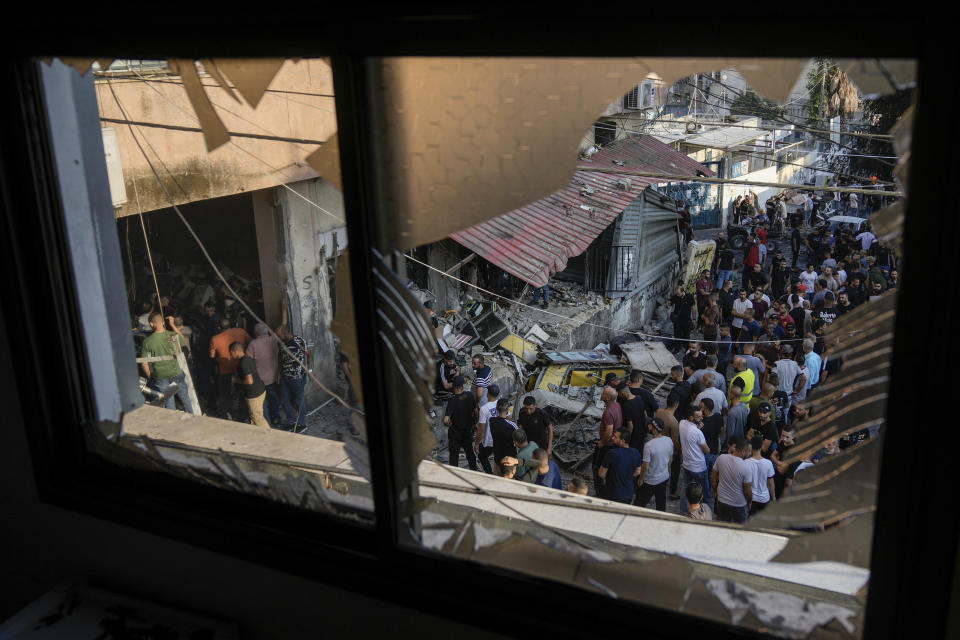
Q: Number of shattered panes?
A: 2